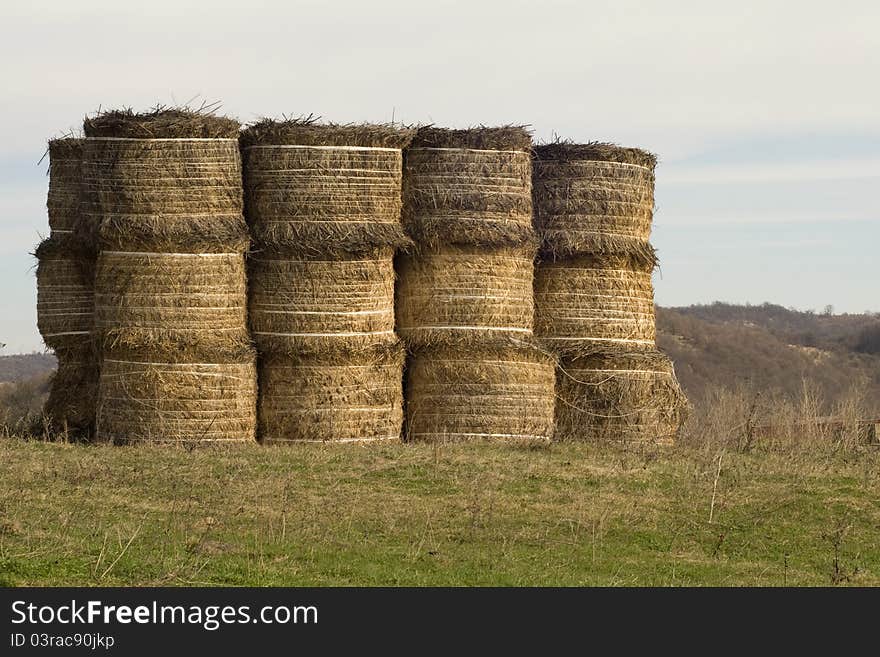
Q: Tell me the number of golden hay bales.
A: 15